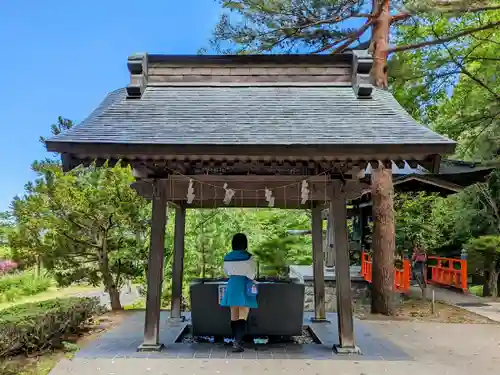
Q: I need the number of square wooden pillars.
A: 4